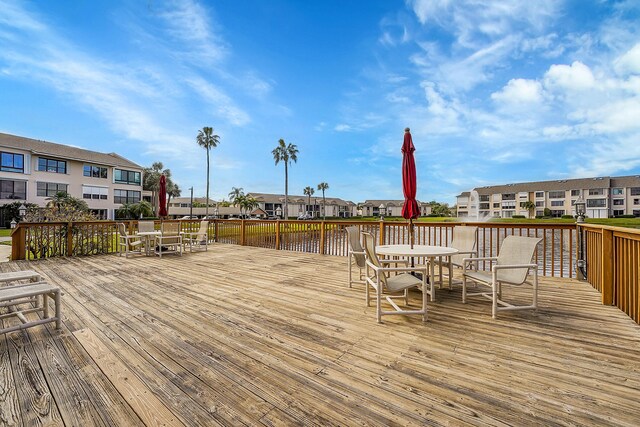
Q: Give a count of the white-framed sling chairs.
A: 8